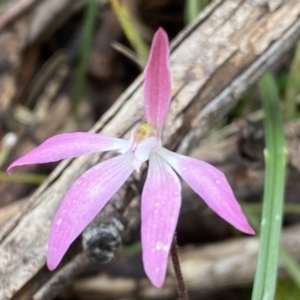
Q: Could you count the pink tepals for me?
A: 5